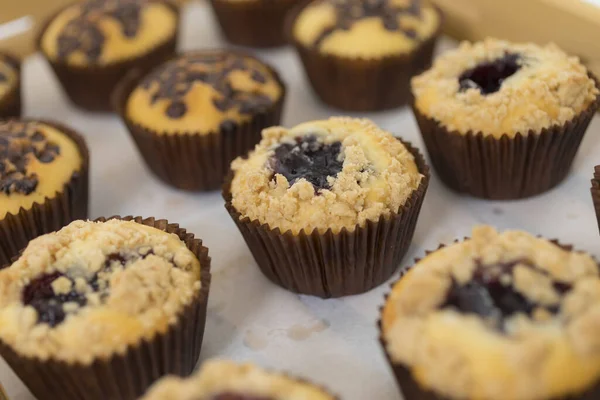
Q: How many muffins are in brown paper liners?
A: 12